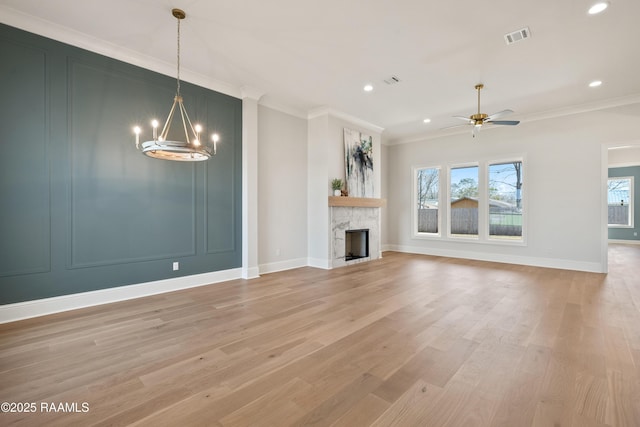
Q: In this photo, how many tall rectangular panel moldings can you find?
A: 3